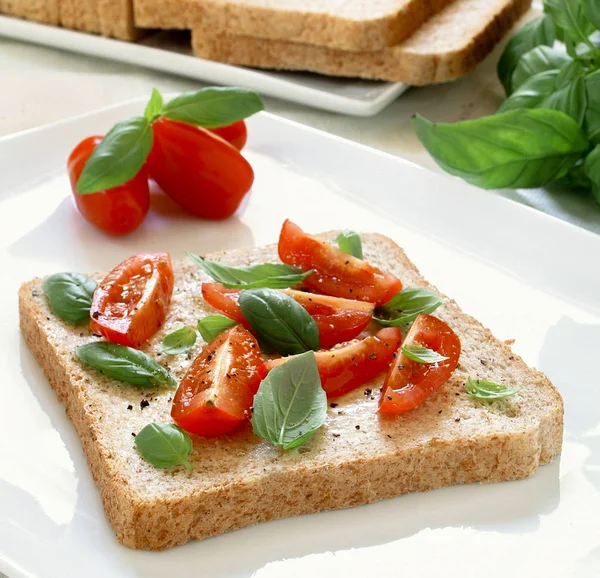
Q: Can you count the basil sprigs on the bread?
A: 12